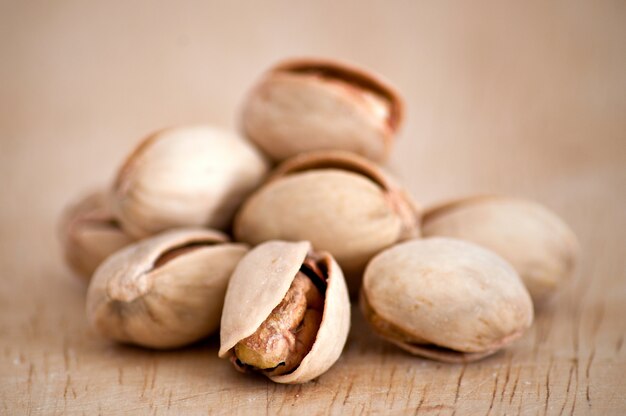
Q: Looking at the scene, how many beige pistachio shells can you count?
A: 8